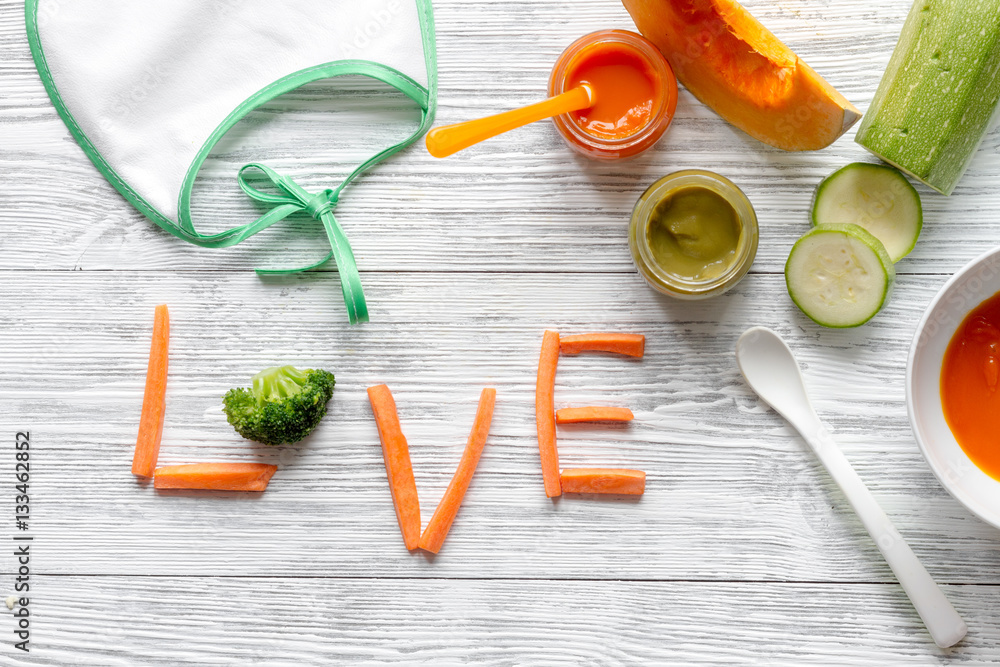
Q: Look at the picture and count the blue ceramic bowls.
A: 0